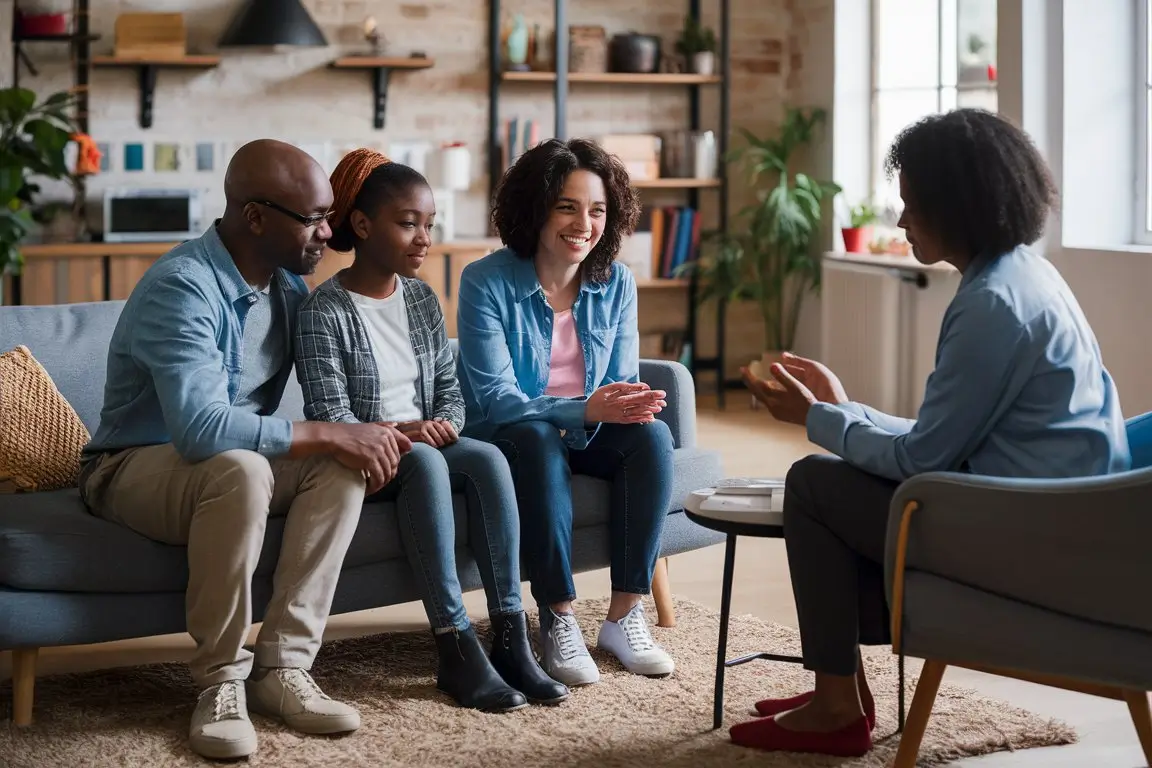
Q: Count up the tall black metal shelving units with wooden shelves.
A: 1